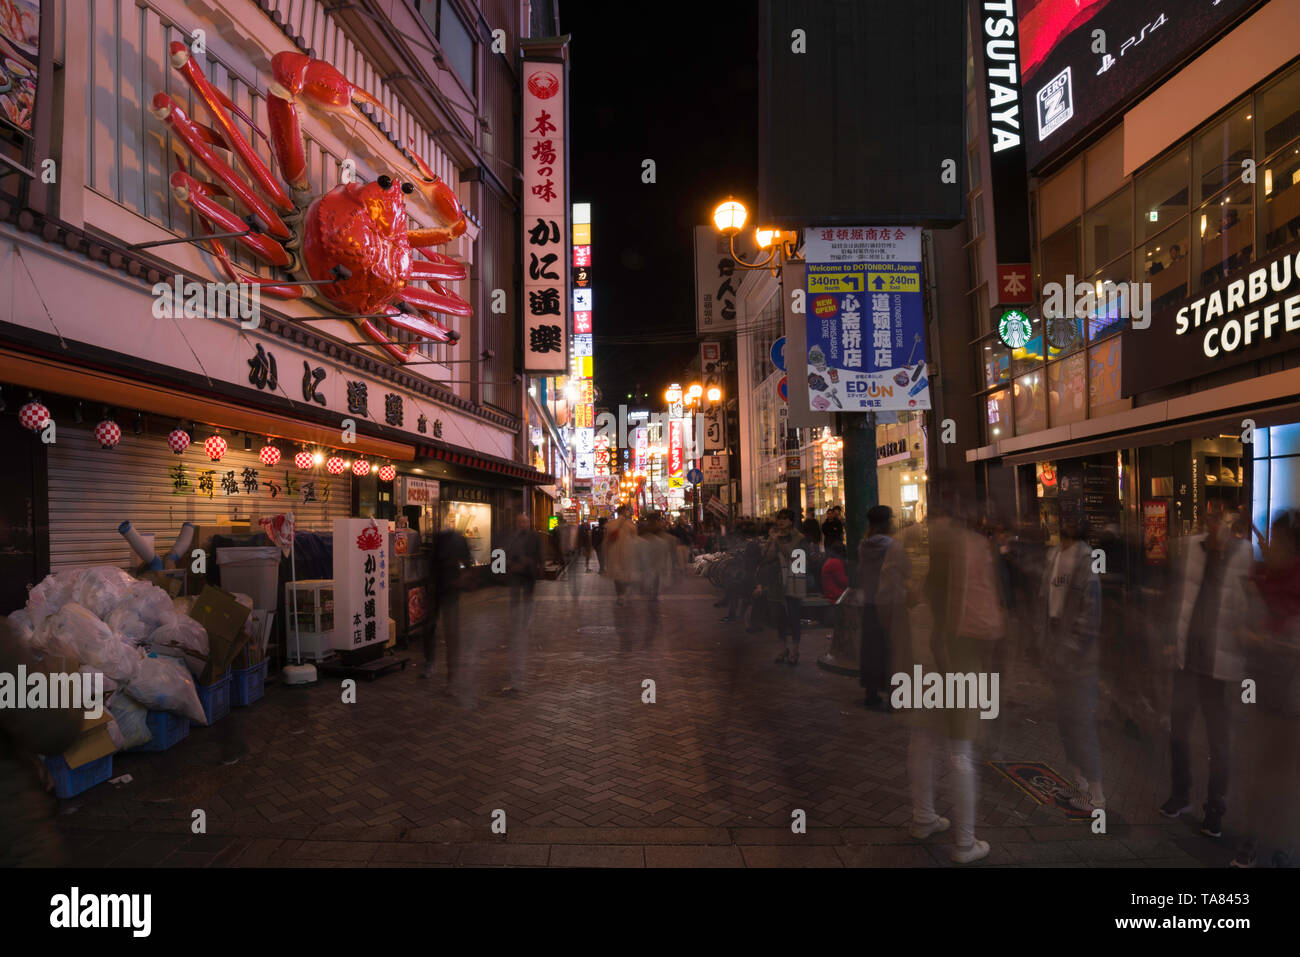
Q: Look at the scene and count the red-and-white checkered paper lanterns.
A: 9